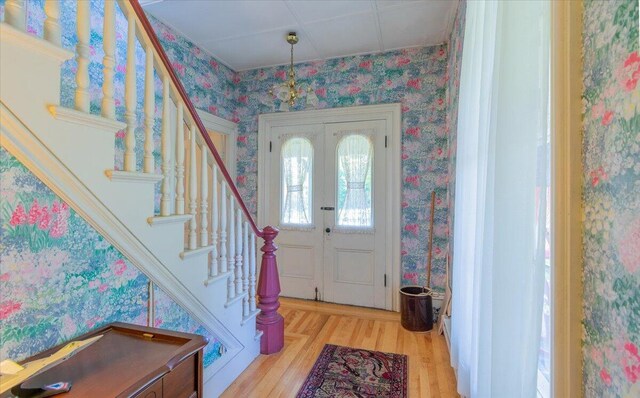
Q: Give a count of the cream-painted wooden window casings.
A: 1